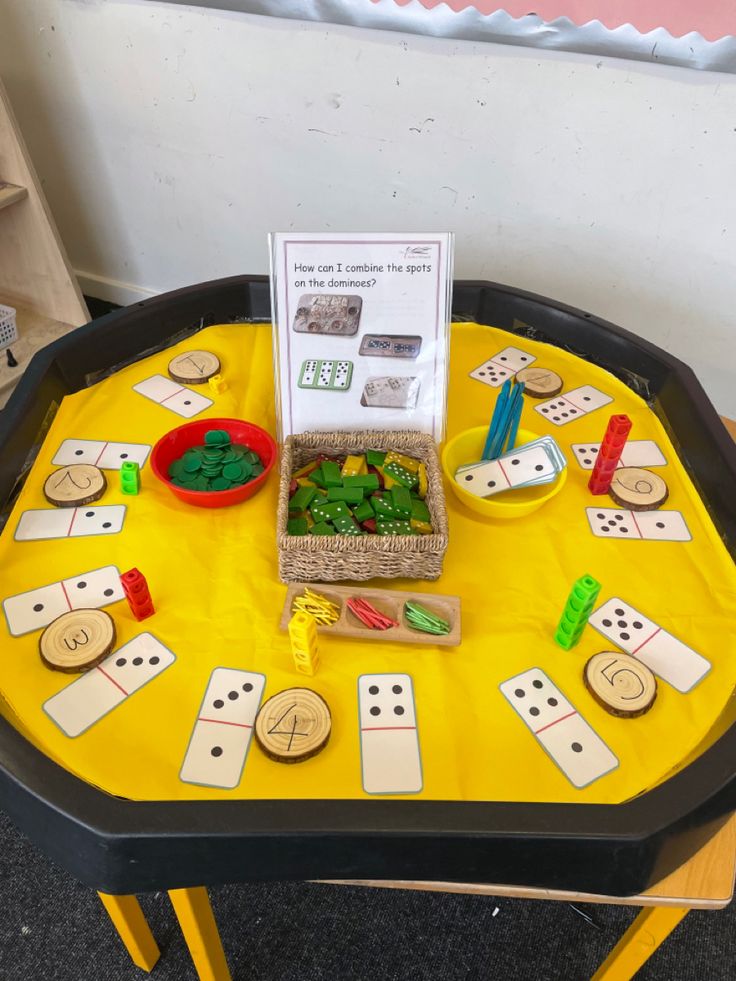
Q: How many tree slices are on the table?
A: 7